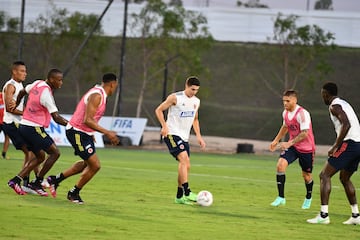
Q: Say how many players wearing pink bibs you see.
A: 3